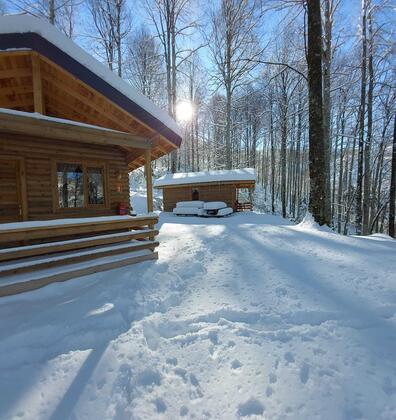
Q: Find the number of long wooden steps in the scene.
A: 4